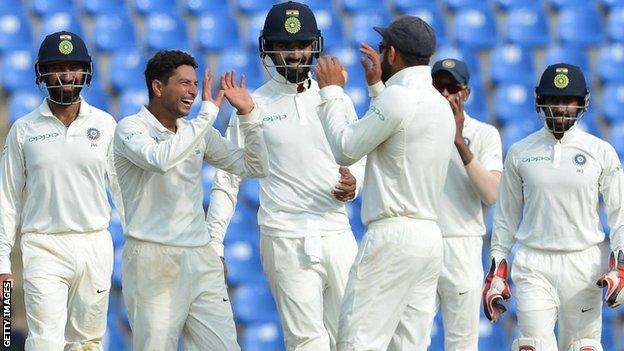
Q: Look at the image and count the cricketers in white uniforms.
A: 6